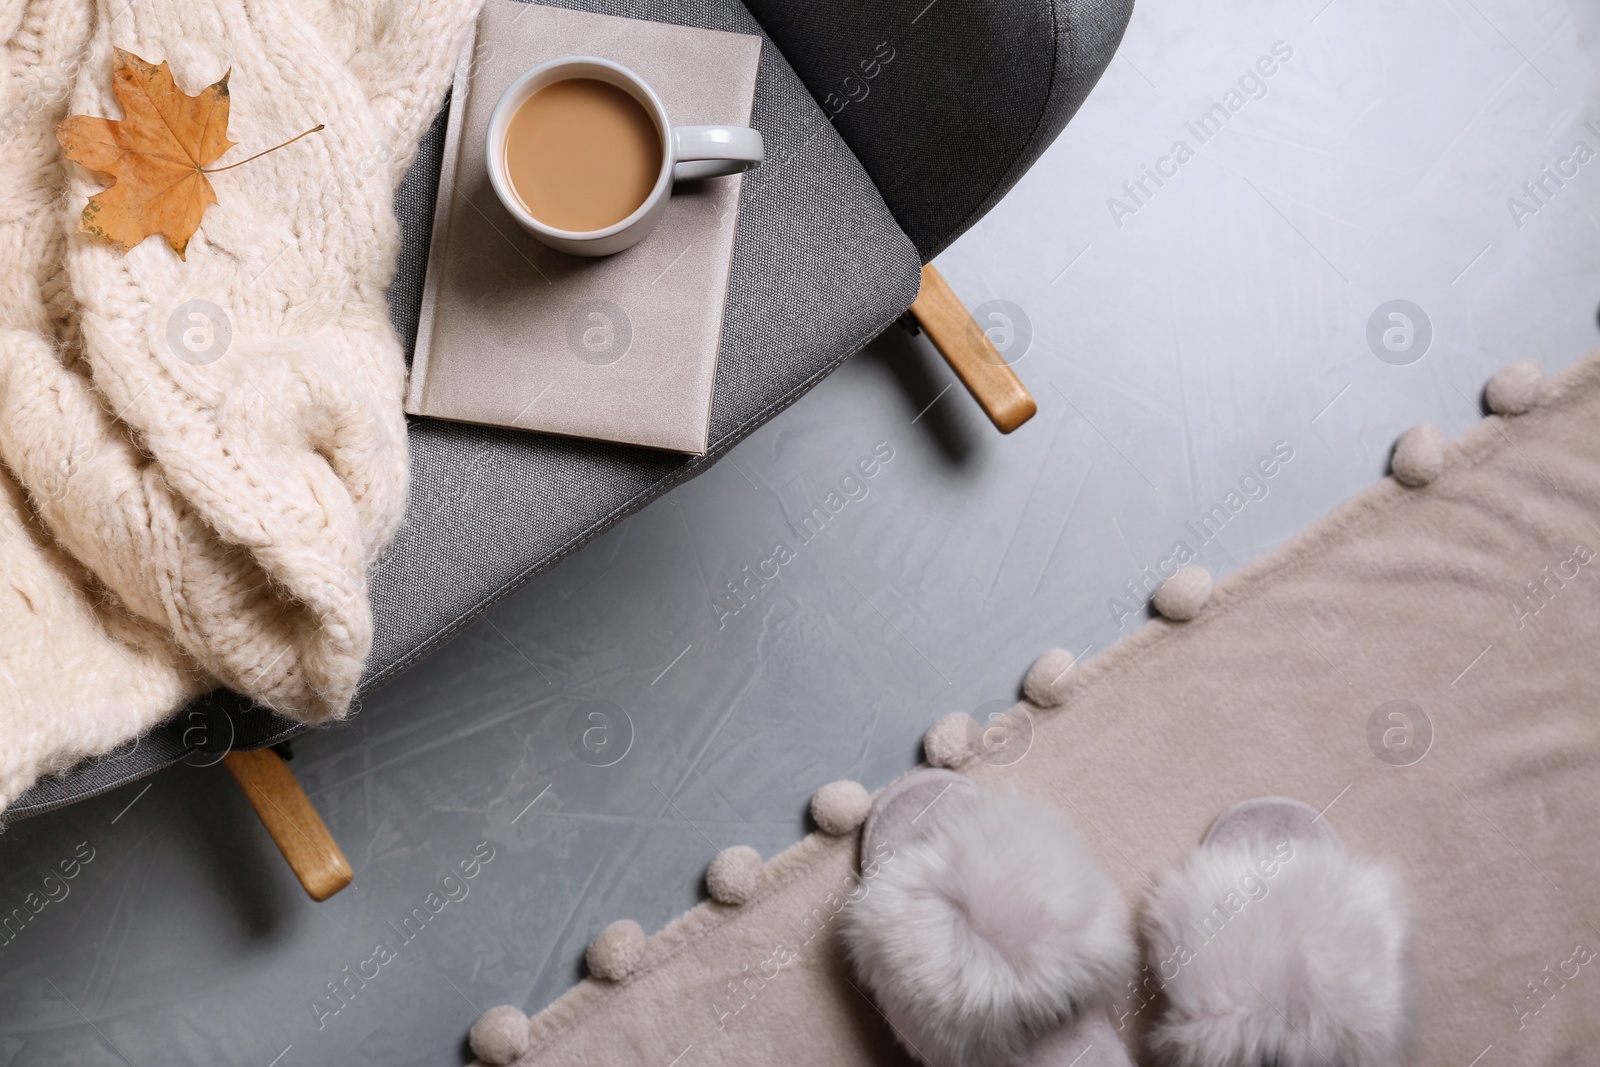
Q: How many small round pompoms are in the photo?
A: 9